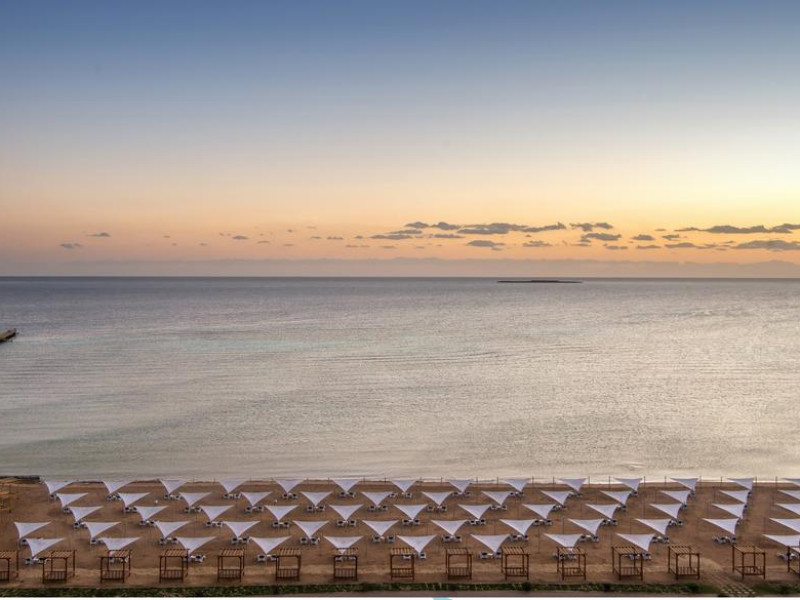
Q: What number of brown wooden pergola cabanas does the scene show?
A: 15